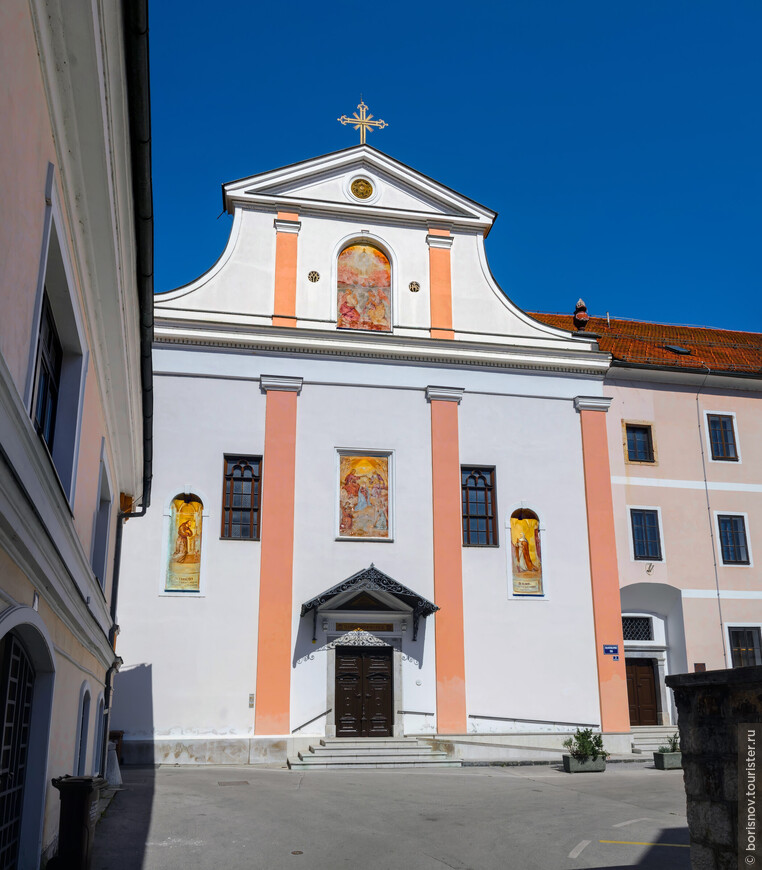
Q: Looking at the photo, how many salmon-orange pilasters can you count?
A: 5